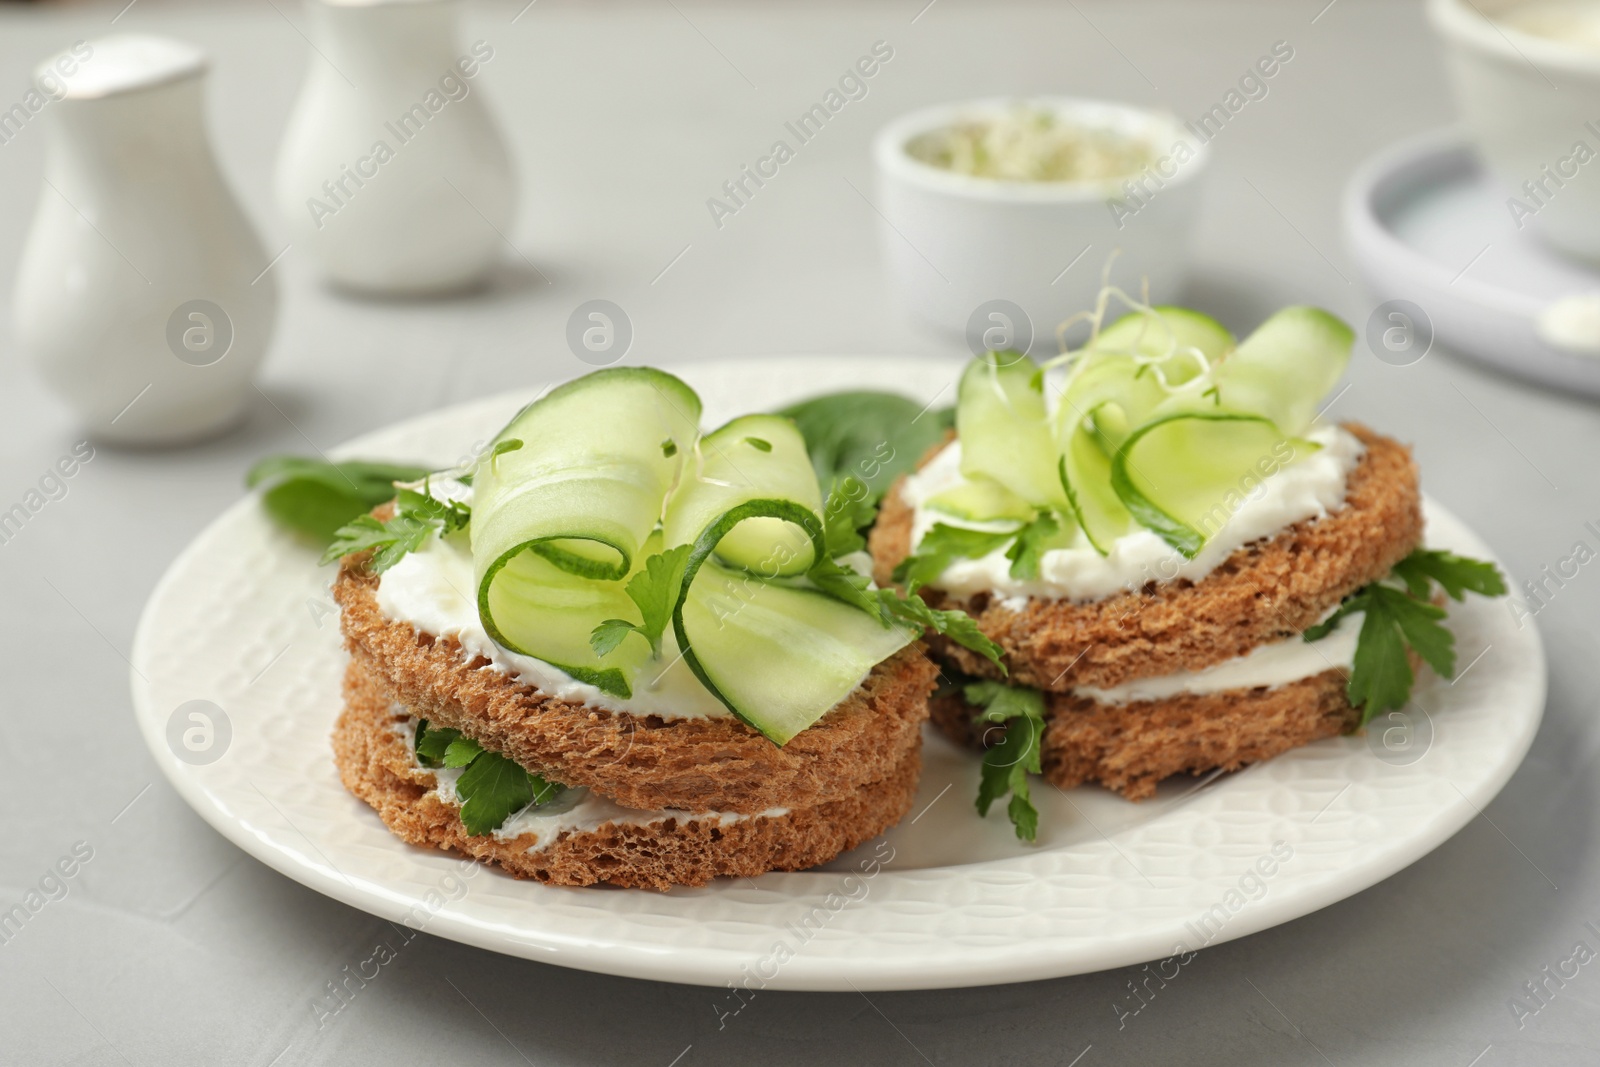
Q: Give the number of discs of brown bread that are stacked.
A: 4